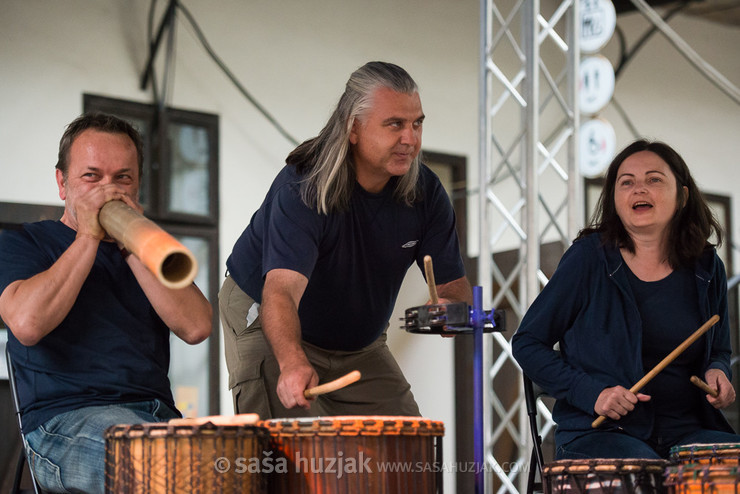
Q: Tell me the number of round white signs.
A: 3